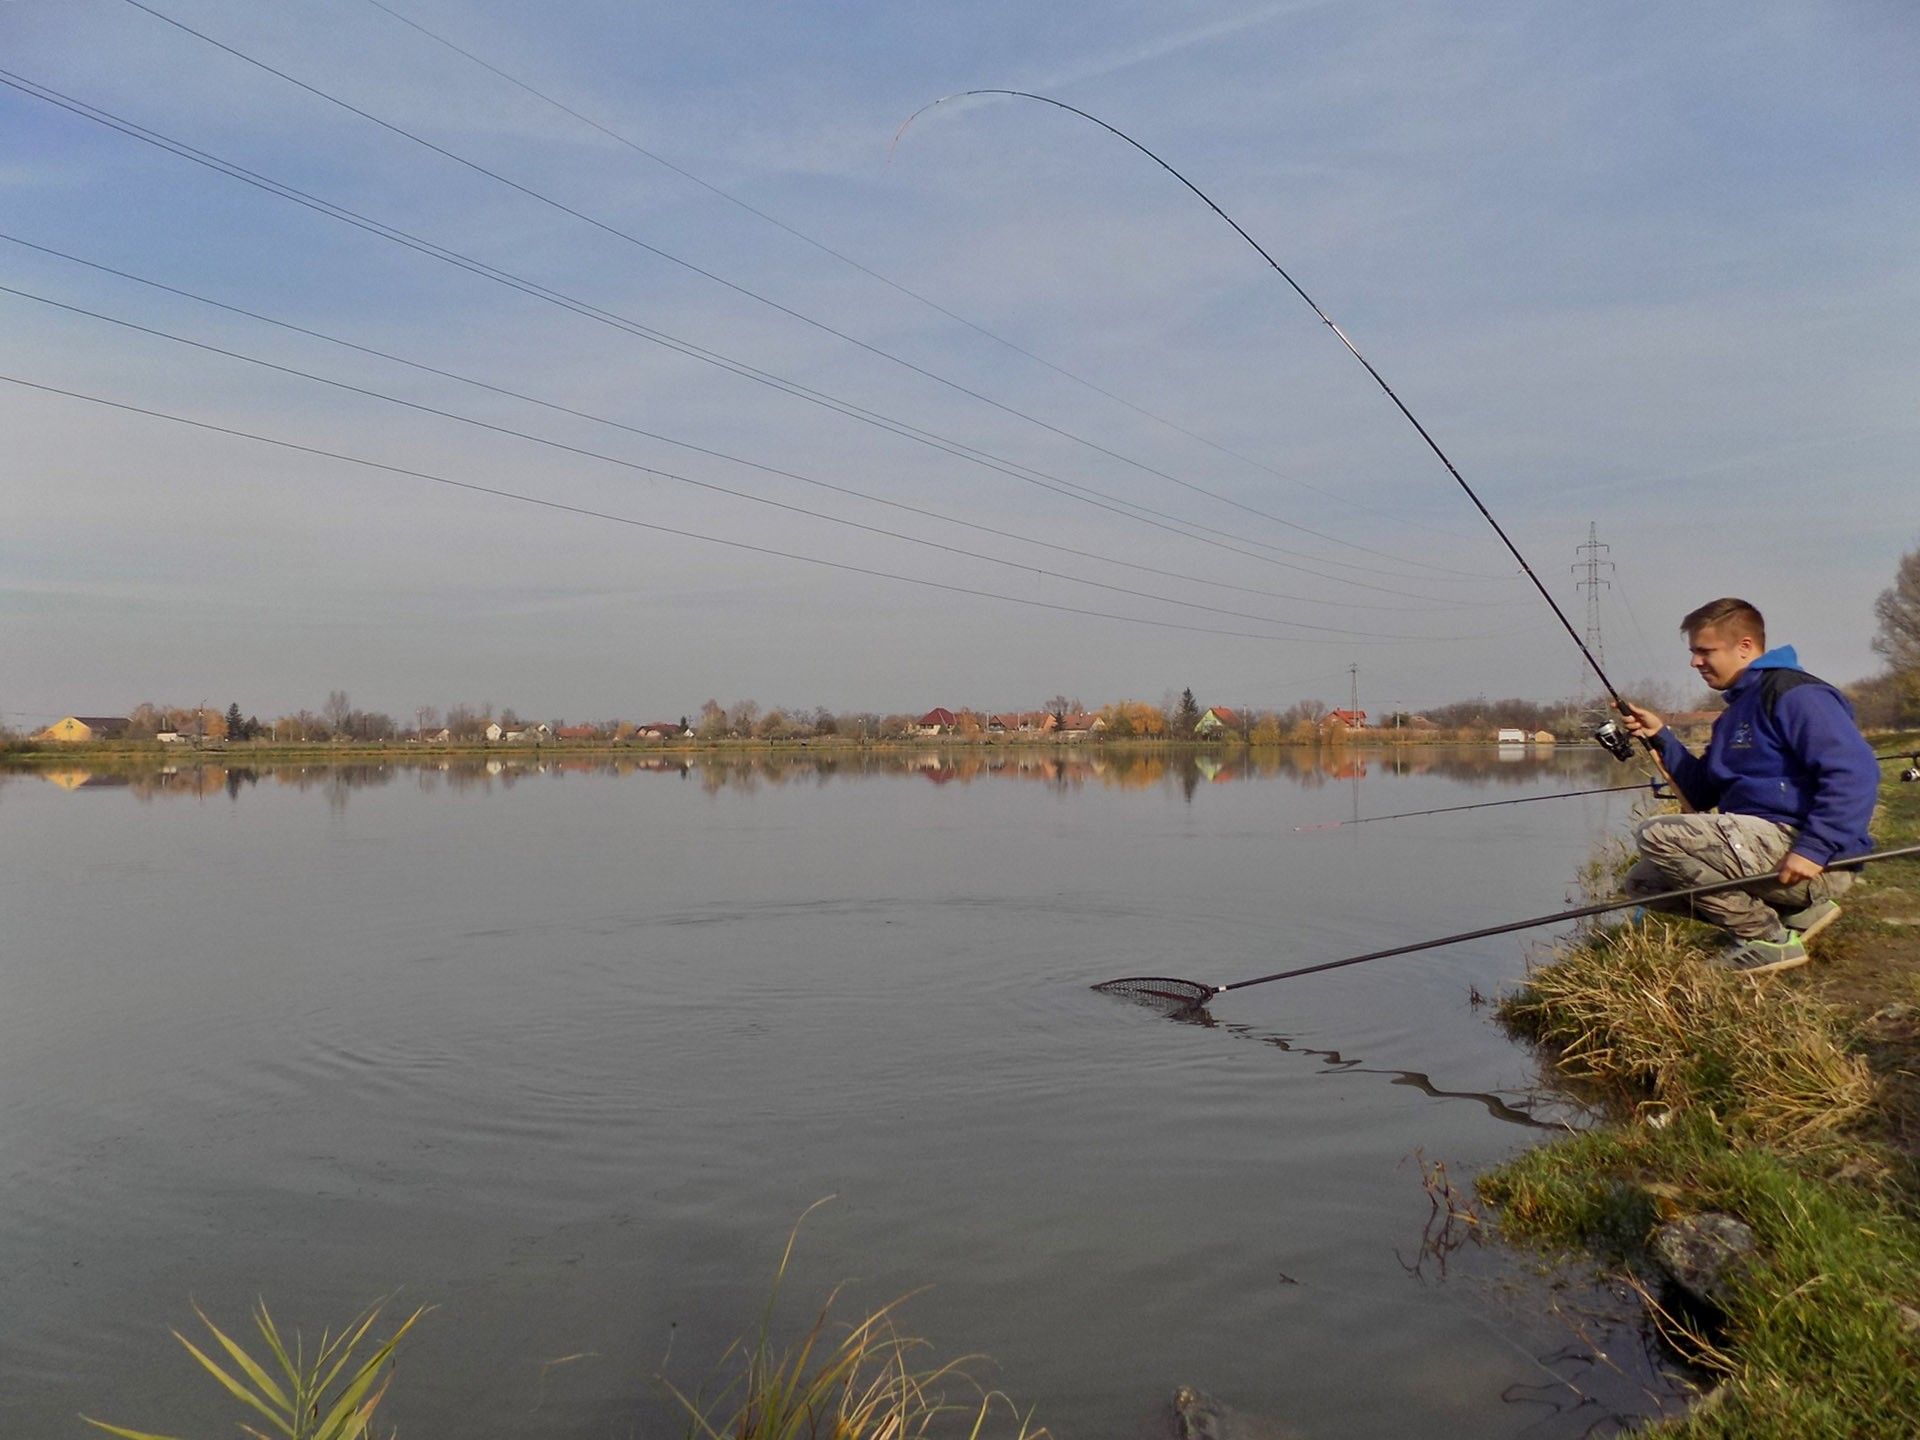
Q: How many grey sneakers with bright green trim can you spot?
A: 2